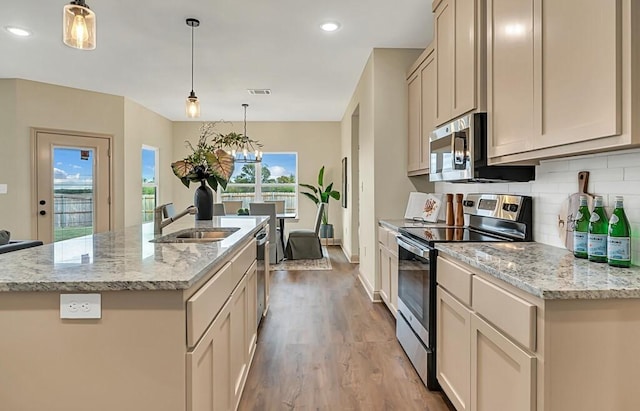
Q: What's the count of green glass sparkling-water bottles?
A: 3